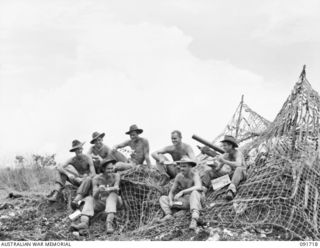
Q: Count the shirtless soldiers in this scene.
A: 7